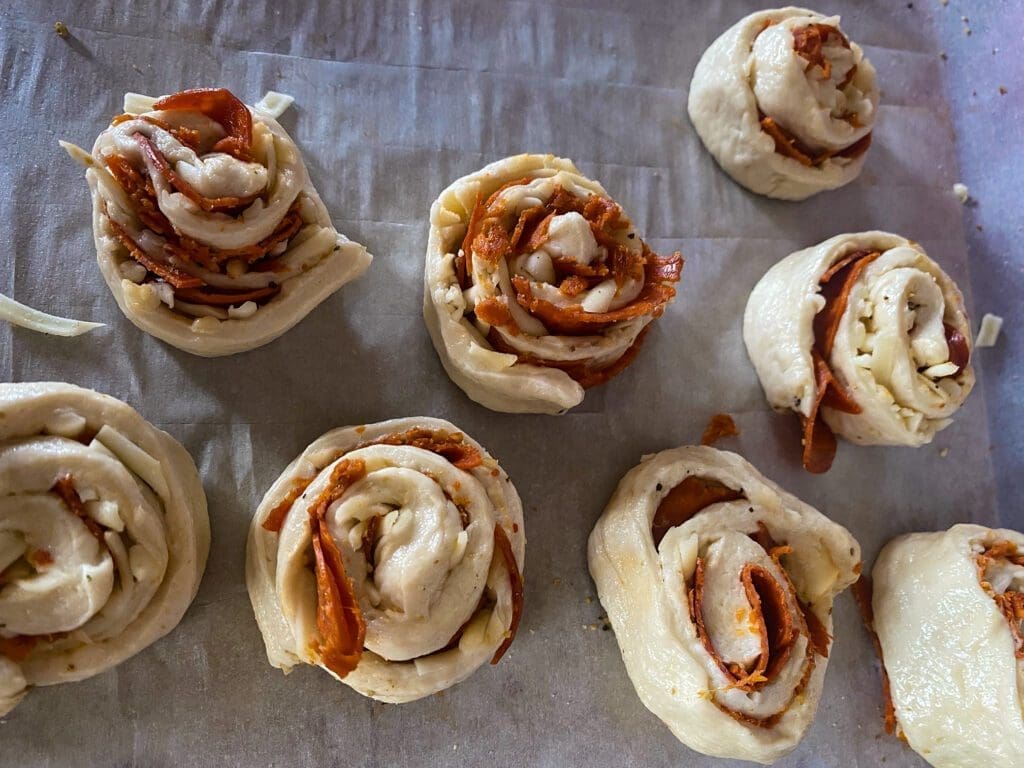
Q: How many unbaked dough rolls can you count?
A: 8